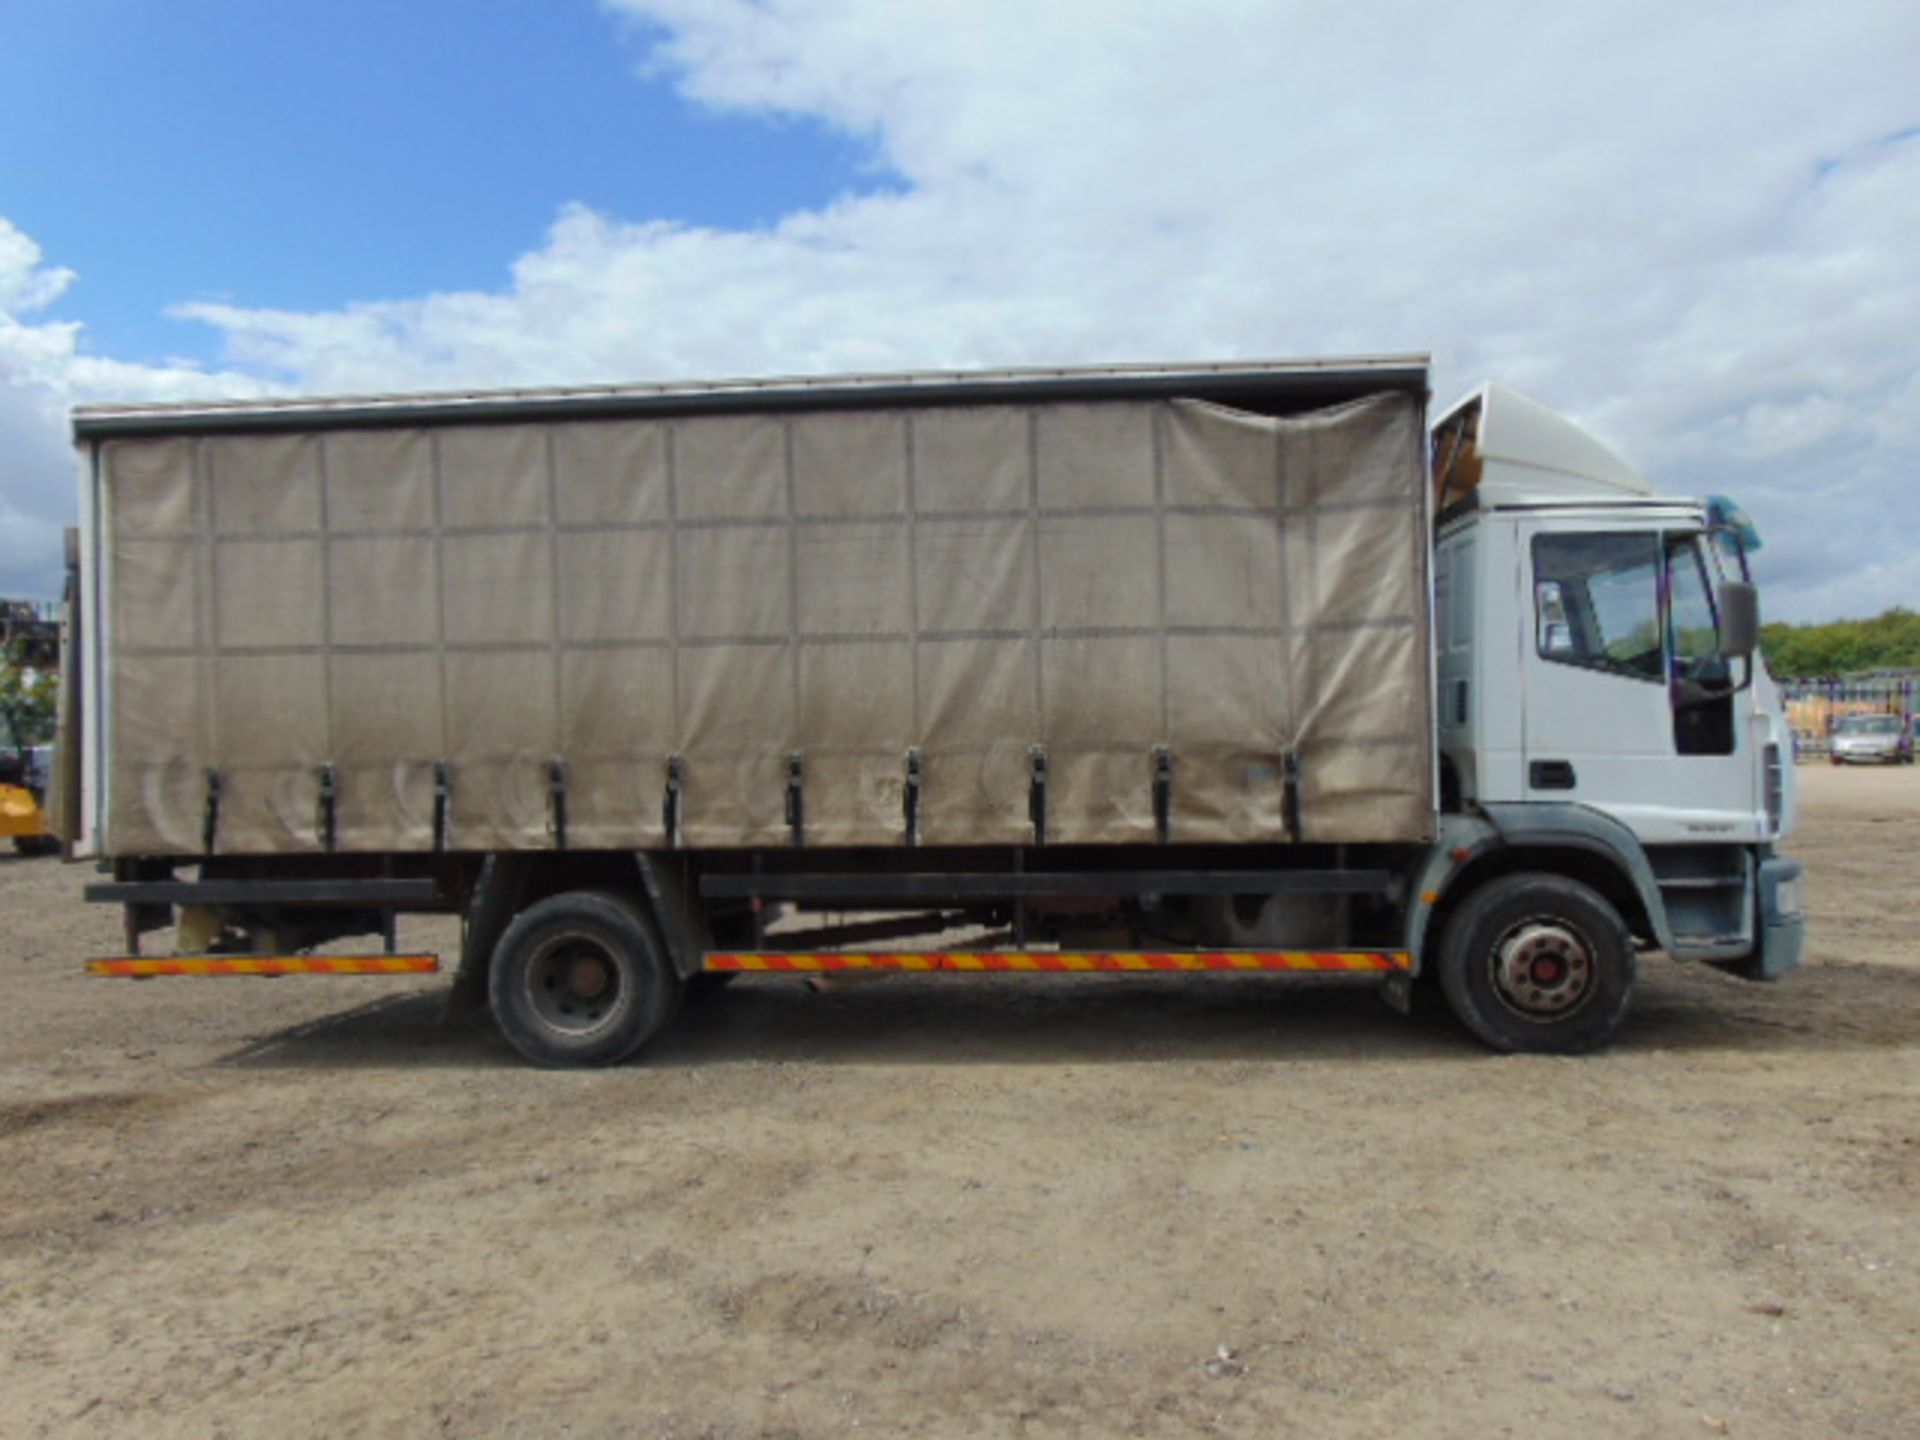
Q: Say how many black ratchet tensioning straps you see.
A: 10